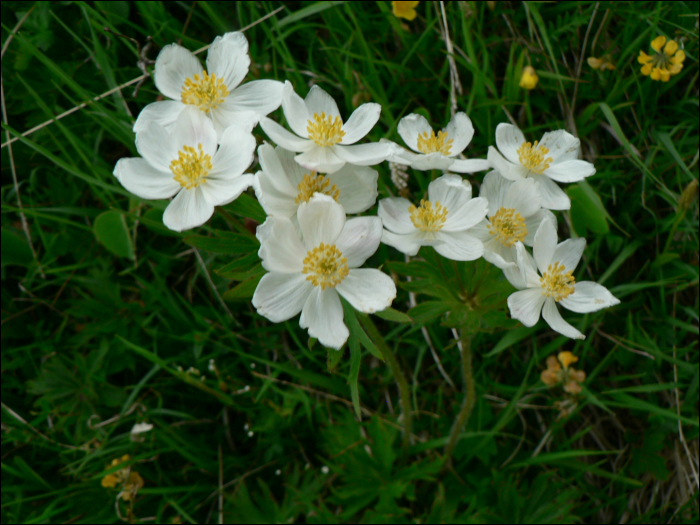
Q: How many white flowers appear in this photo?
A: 10